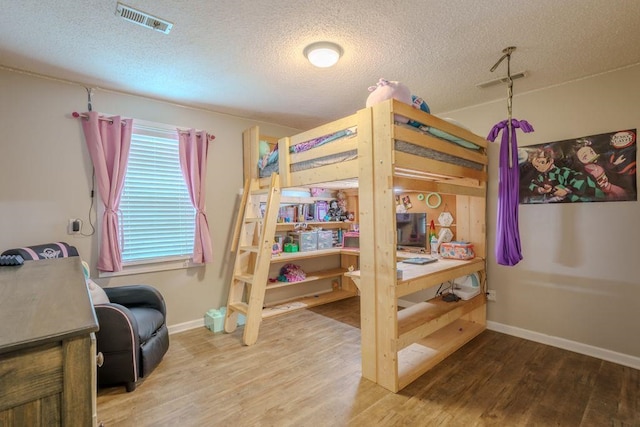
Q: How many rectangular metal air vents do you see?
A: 2